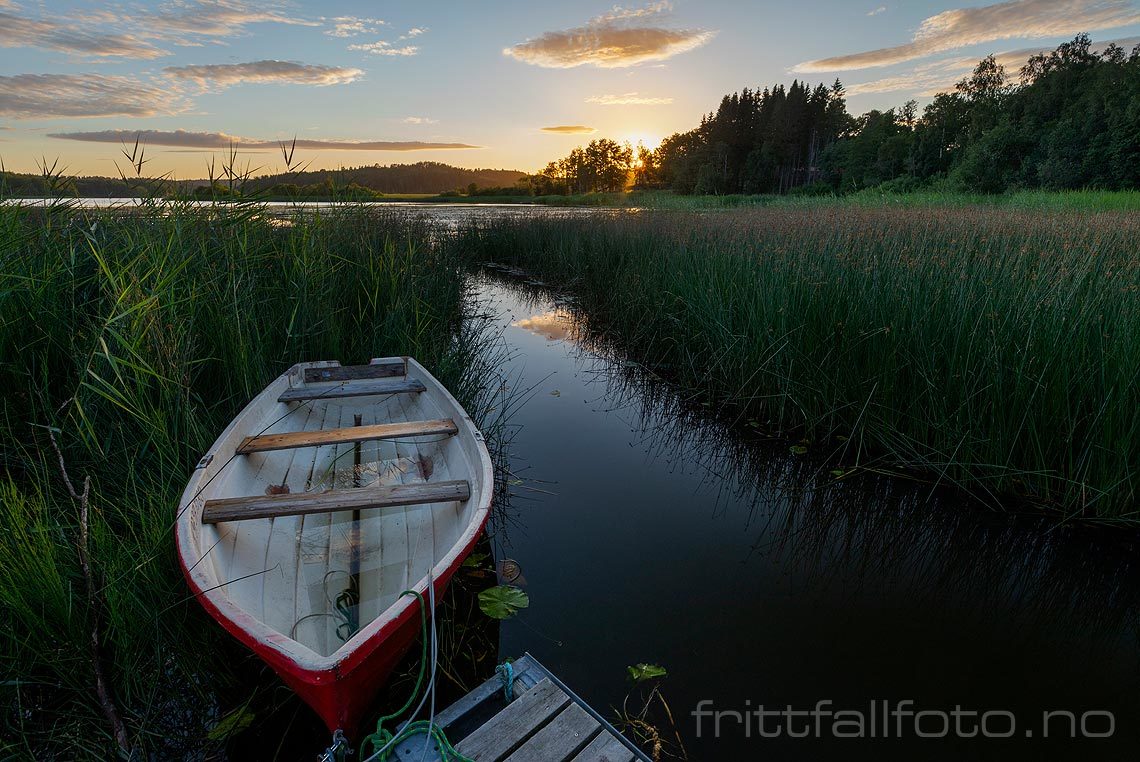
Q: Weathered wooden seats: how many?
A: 3